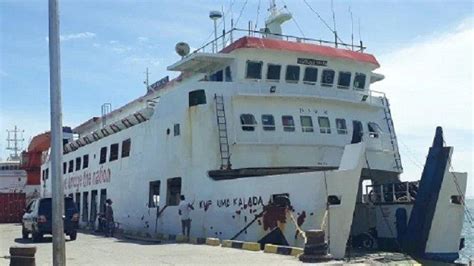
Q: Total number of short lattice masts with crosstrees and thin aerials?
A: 1